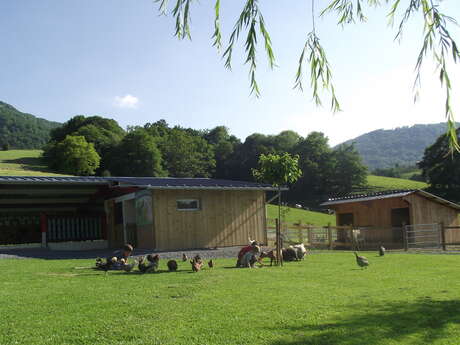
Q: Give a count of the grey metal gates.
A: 1